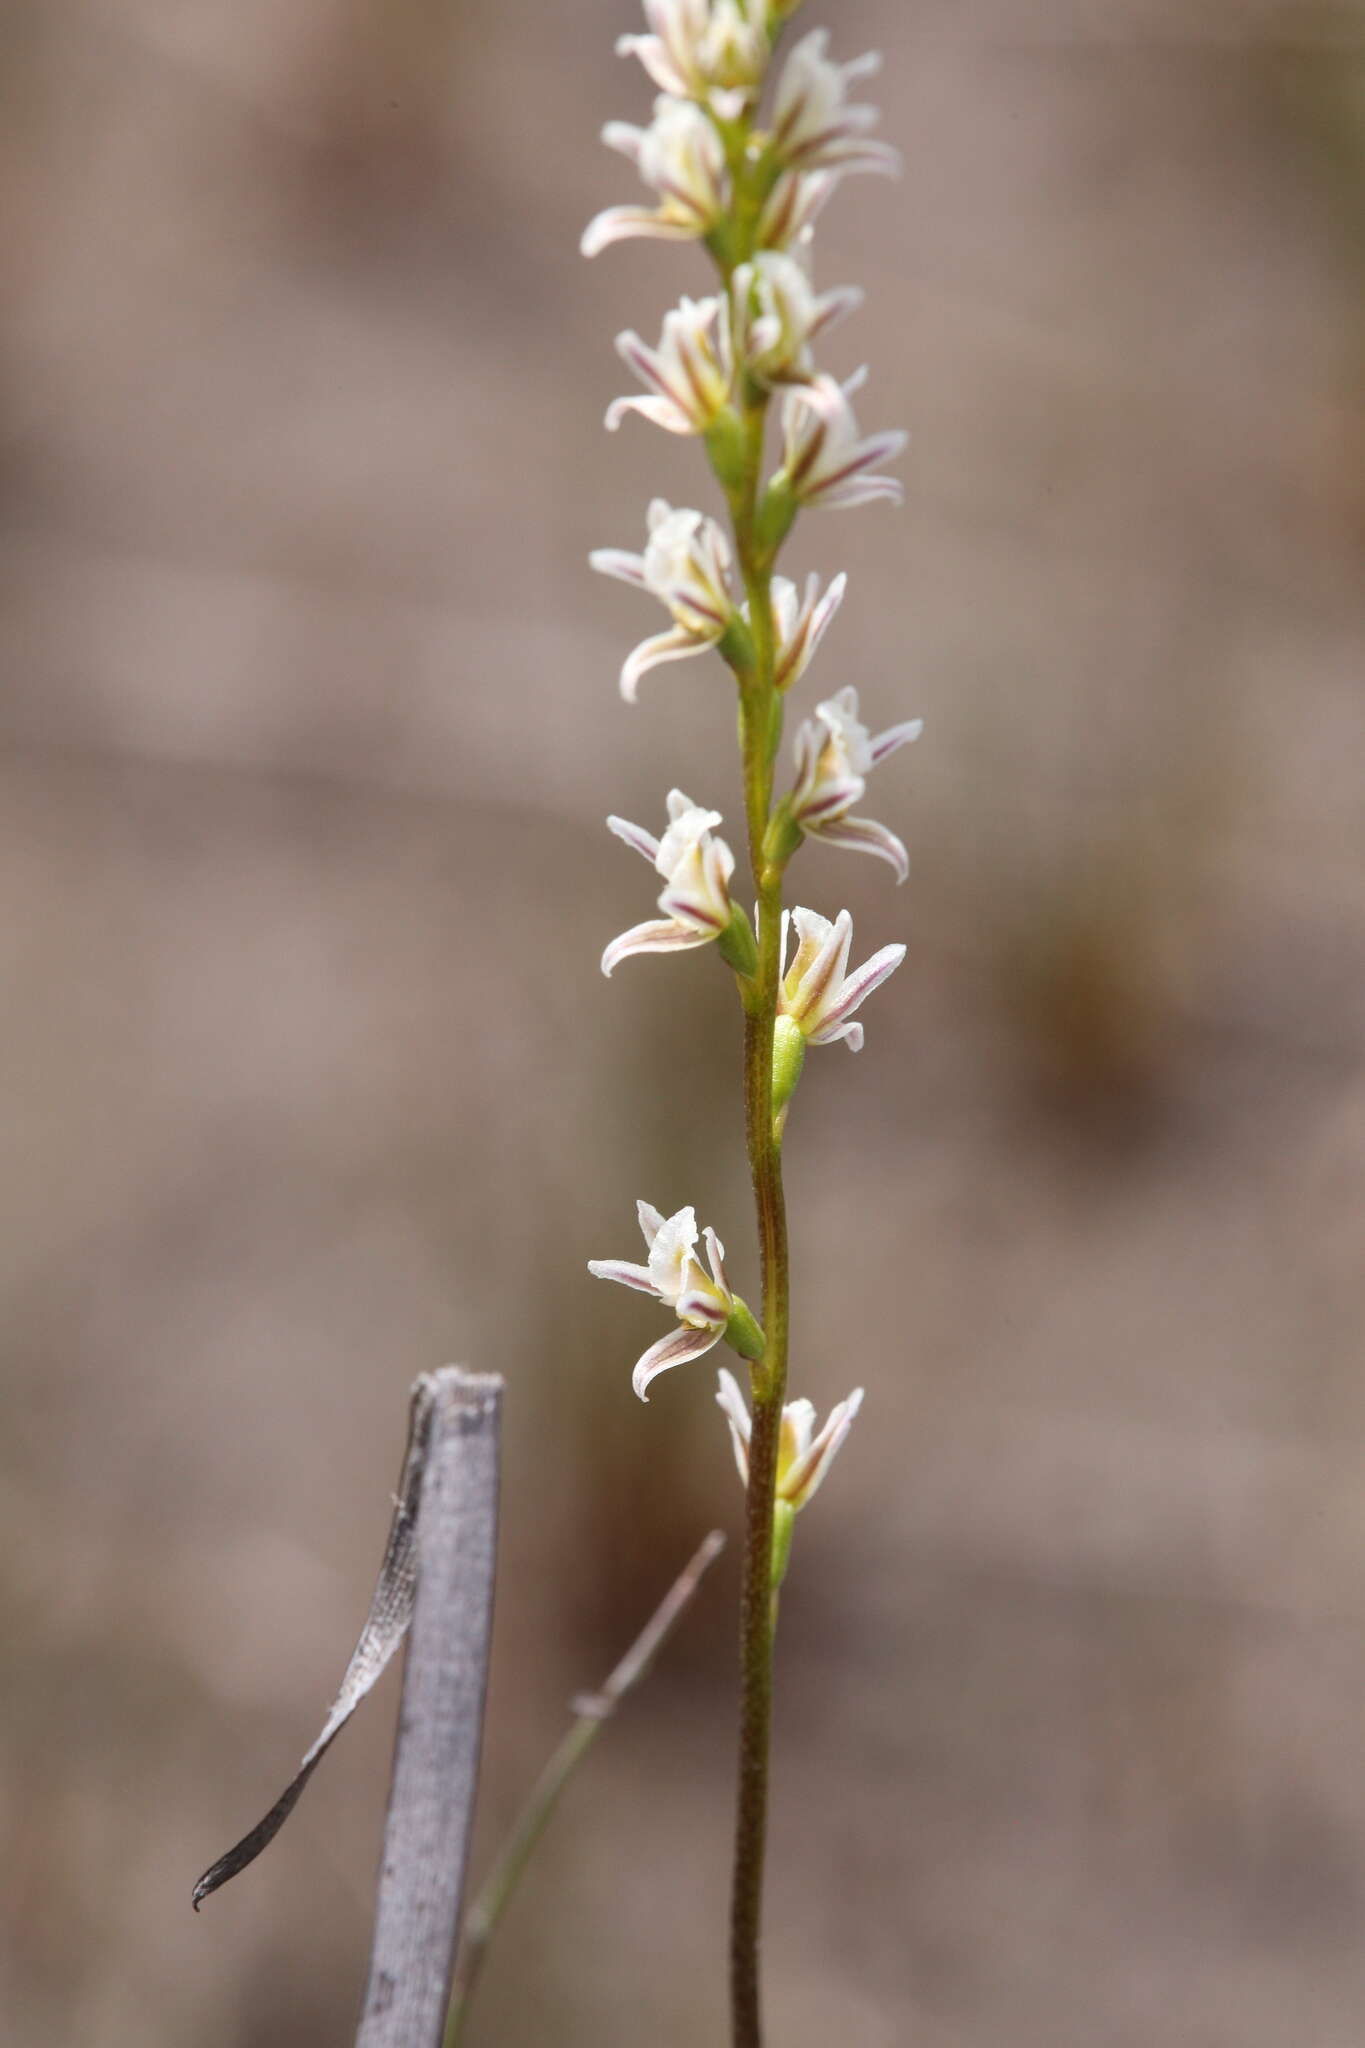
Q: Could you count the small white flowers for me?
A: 15